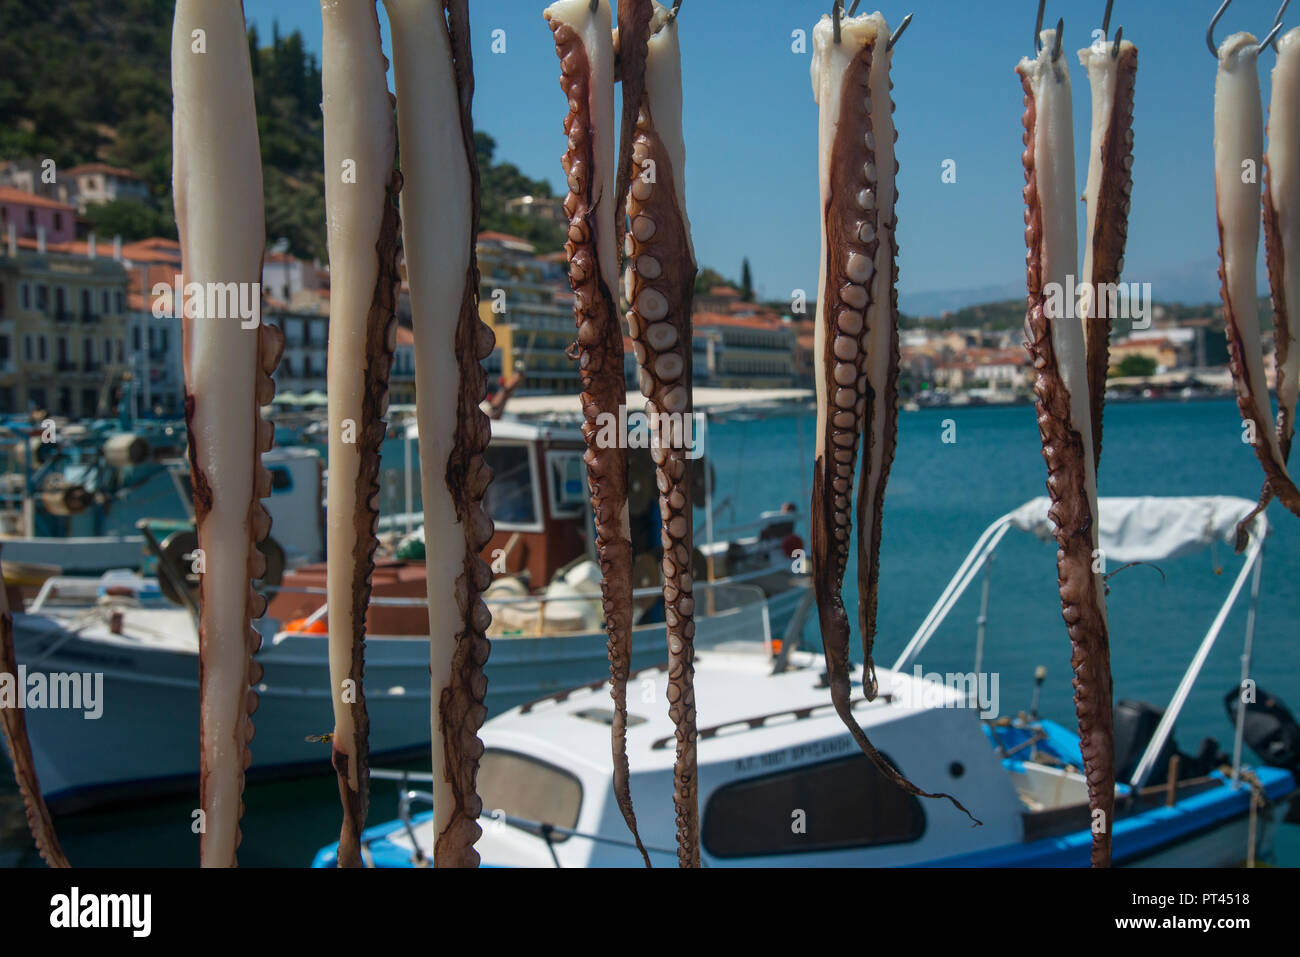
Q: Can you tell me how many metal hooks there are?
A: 8